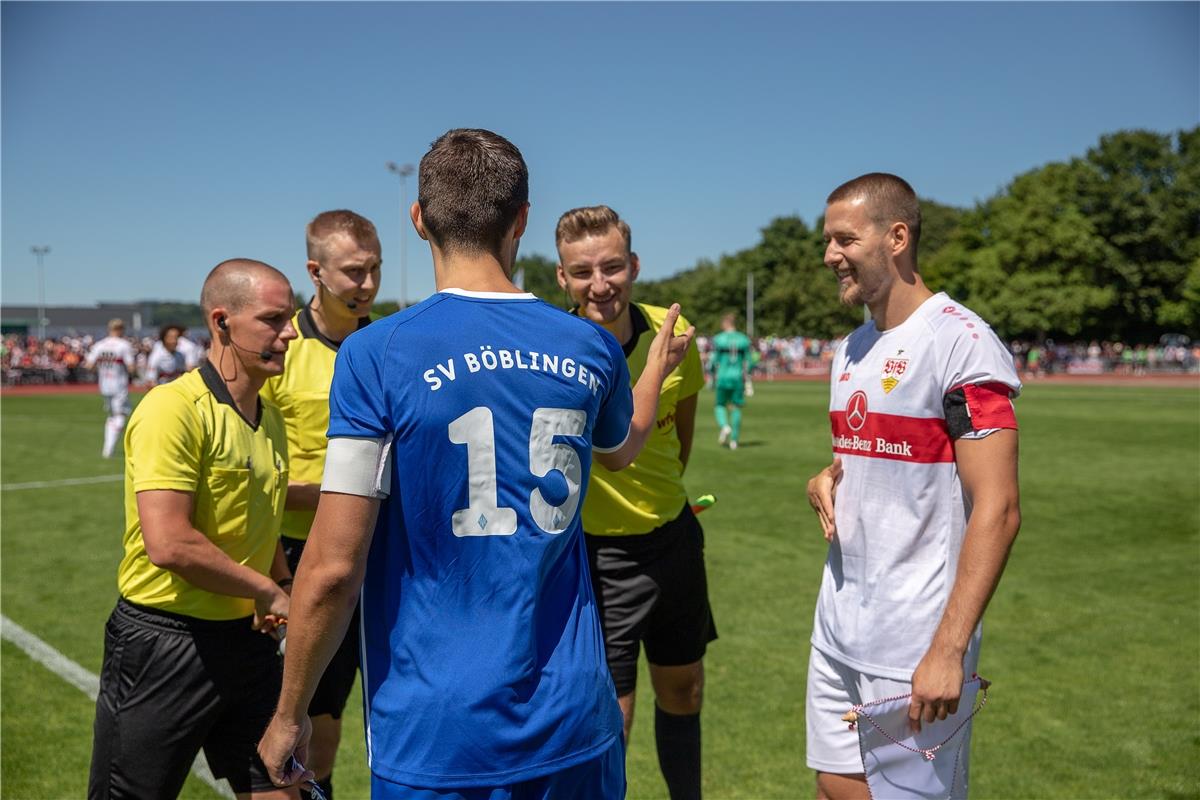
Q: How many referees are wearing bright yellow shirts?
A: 3